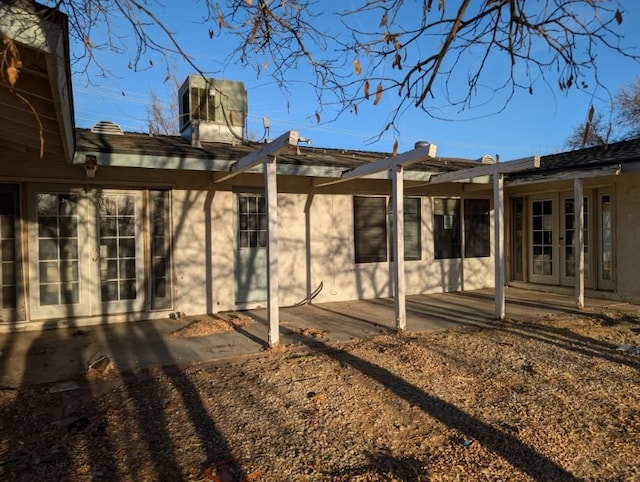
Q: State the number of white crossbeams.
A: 4